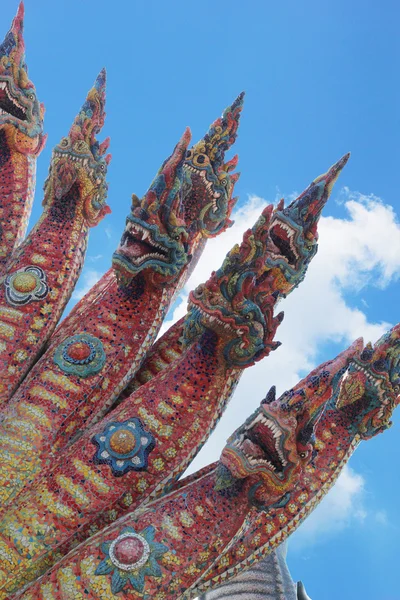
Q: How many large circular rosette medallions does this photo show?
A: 4